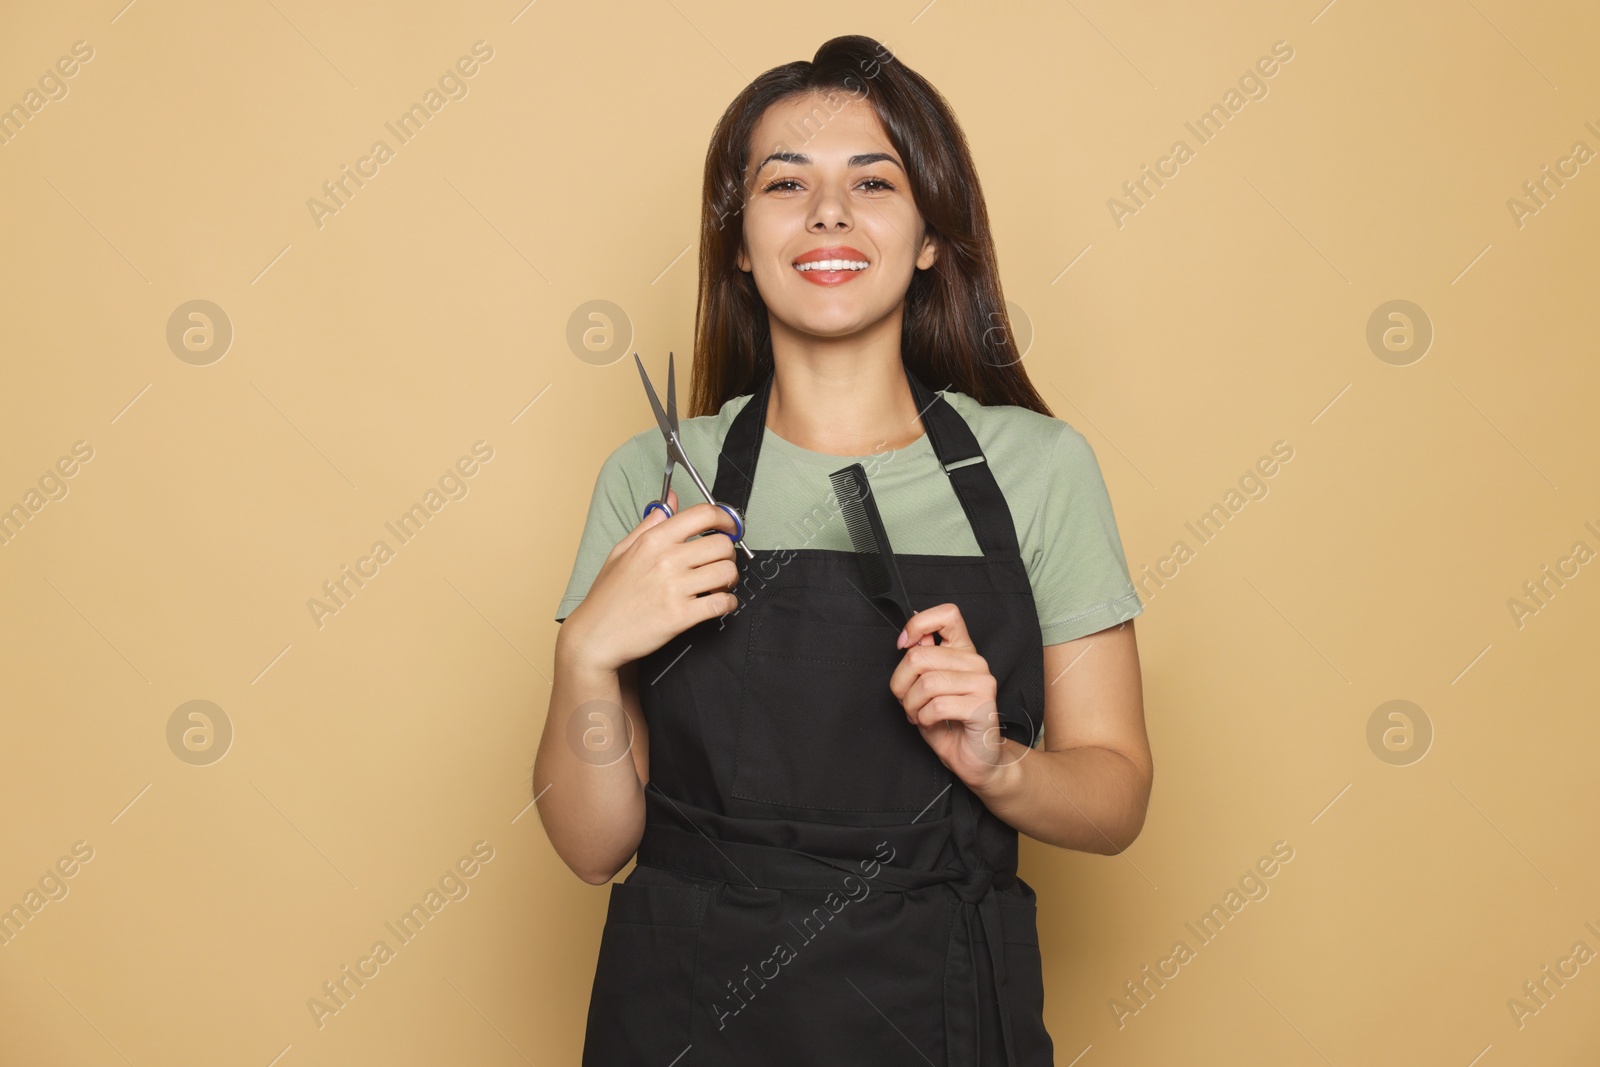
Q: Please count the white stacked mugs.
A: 0